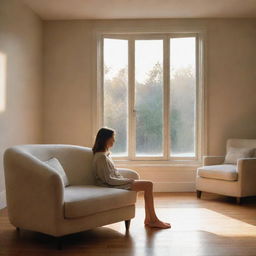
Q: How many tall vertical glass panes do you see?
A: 3